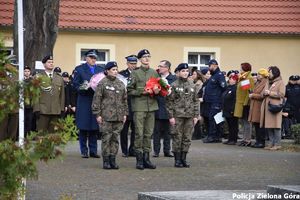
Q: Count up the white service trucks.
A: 0